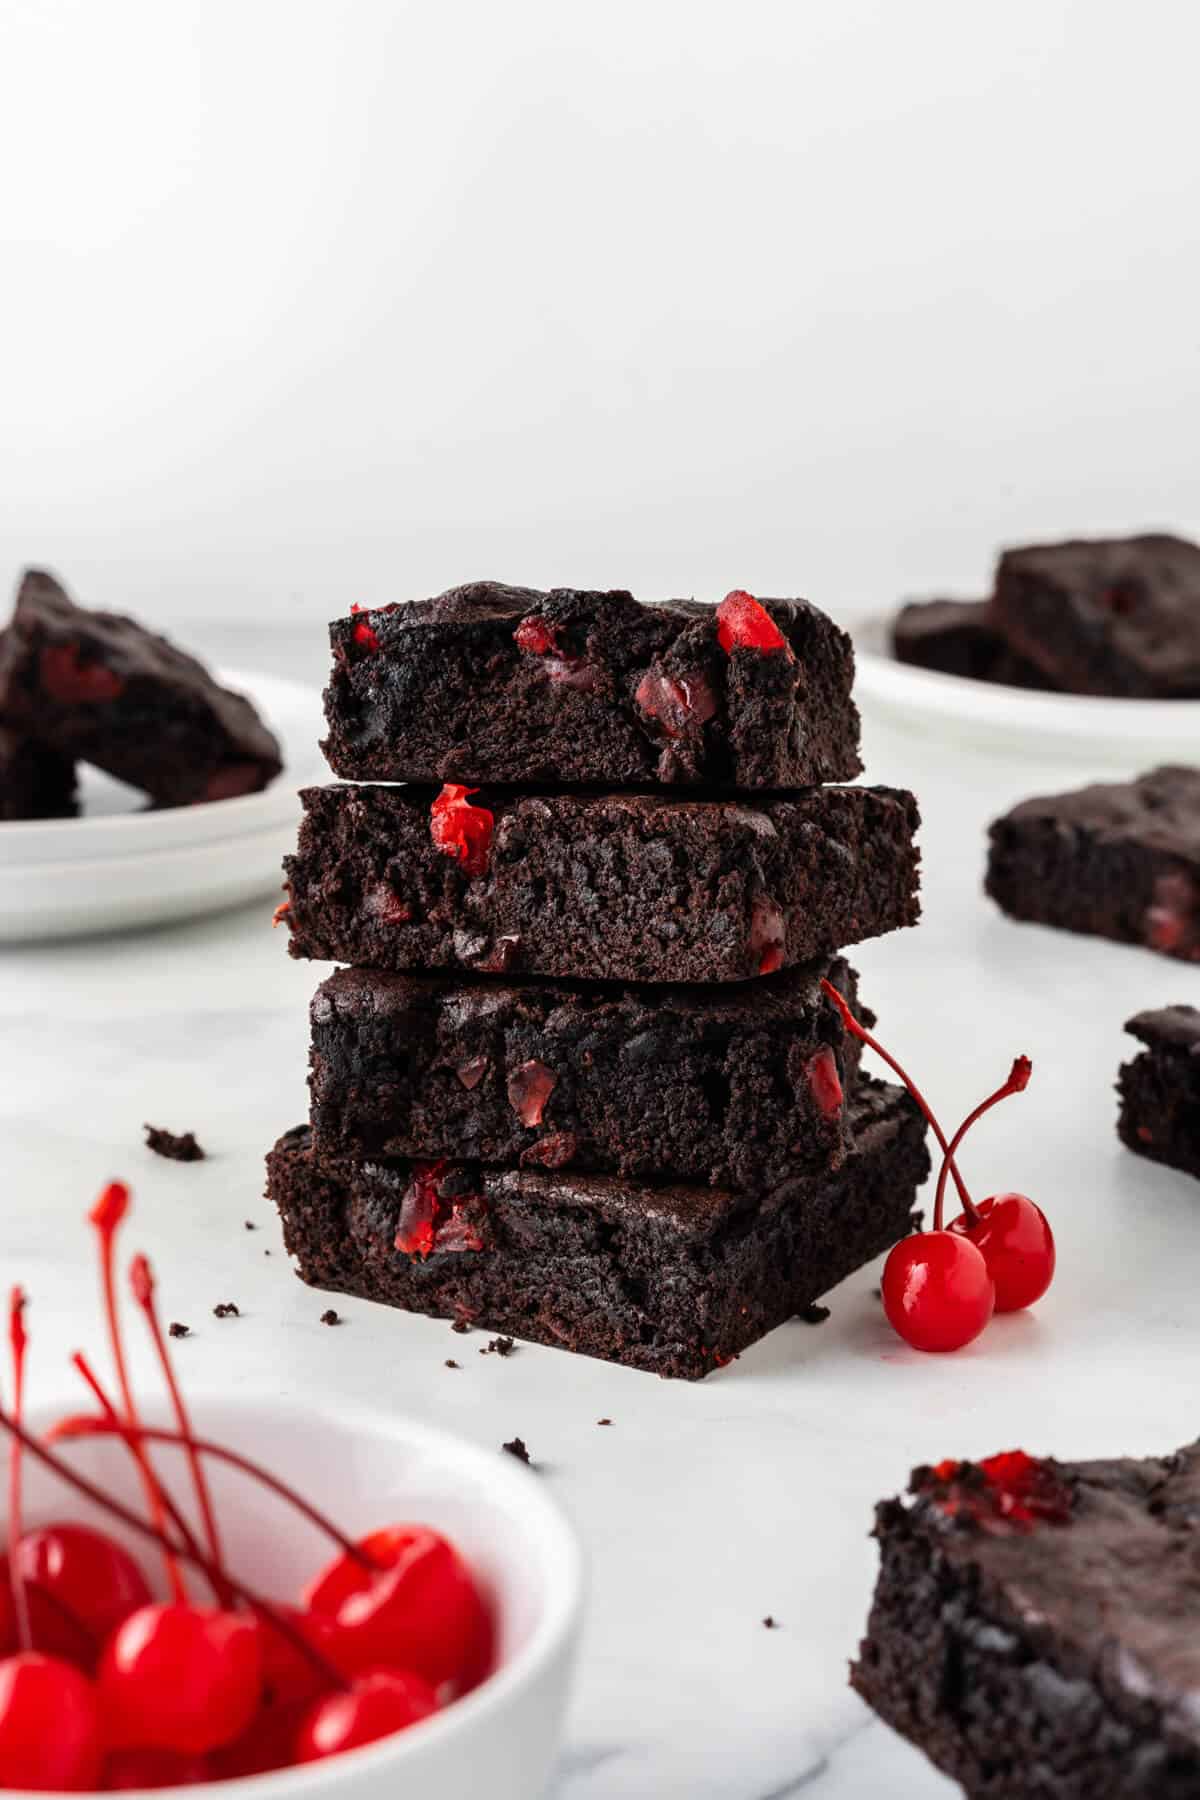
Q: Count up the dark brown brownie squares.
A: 11